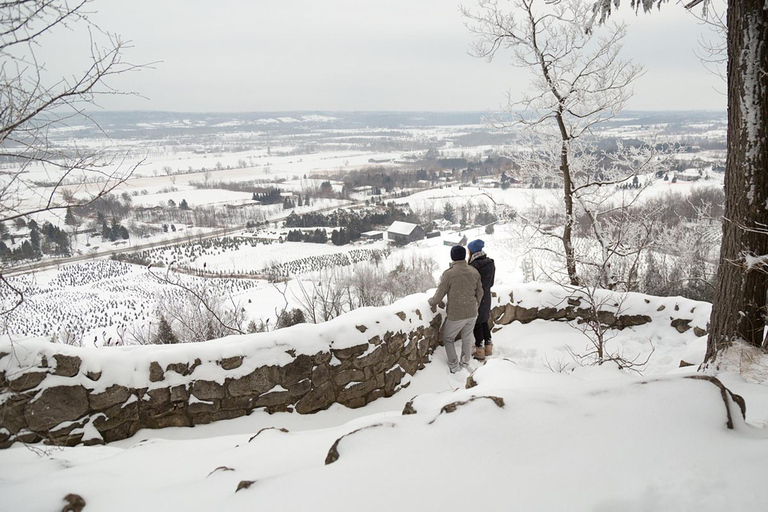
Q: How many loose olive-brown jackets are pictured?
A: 1